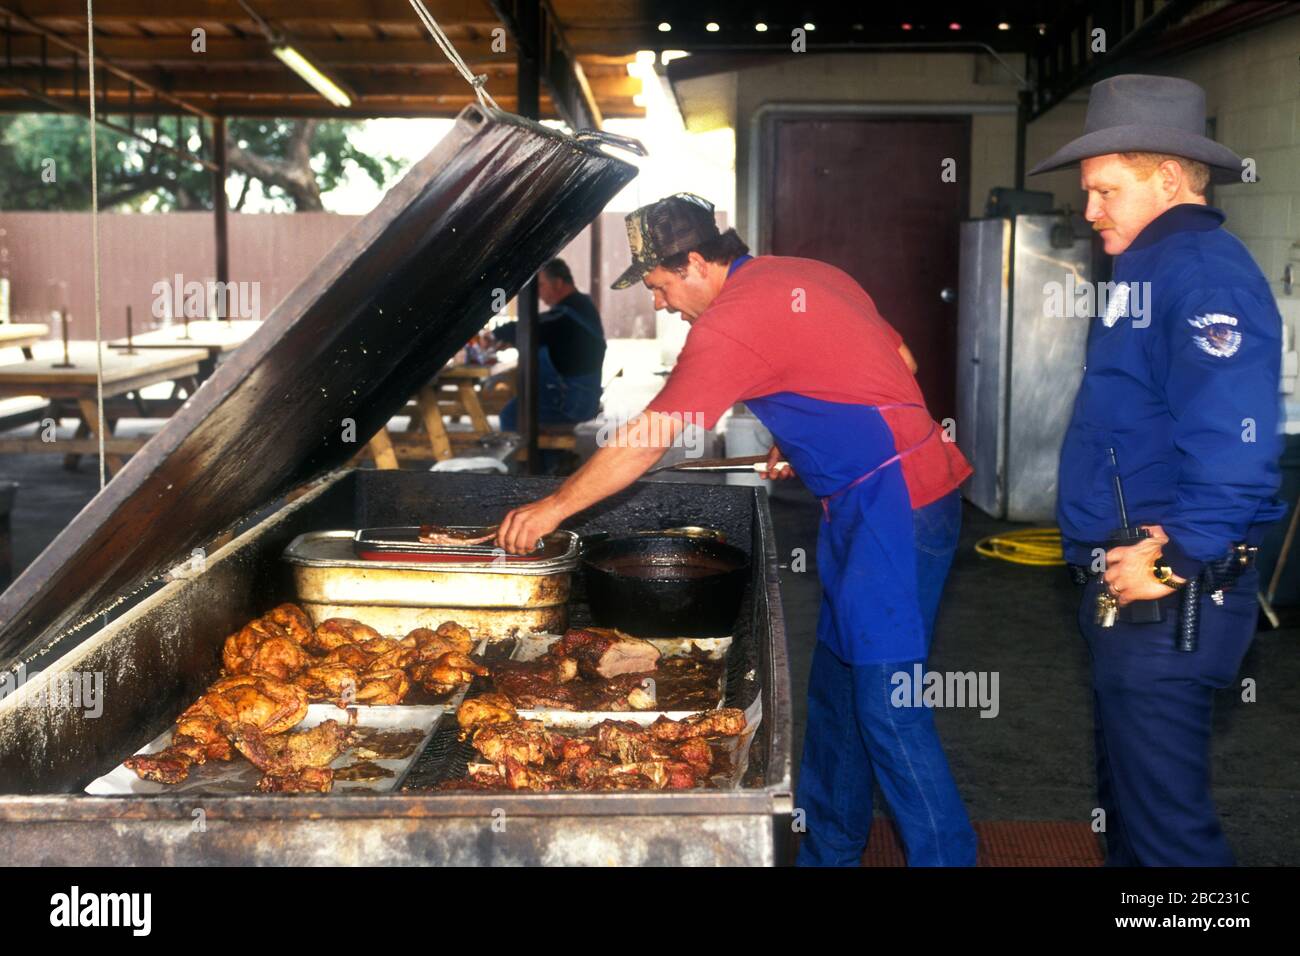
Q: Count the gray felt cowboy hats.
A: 1